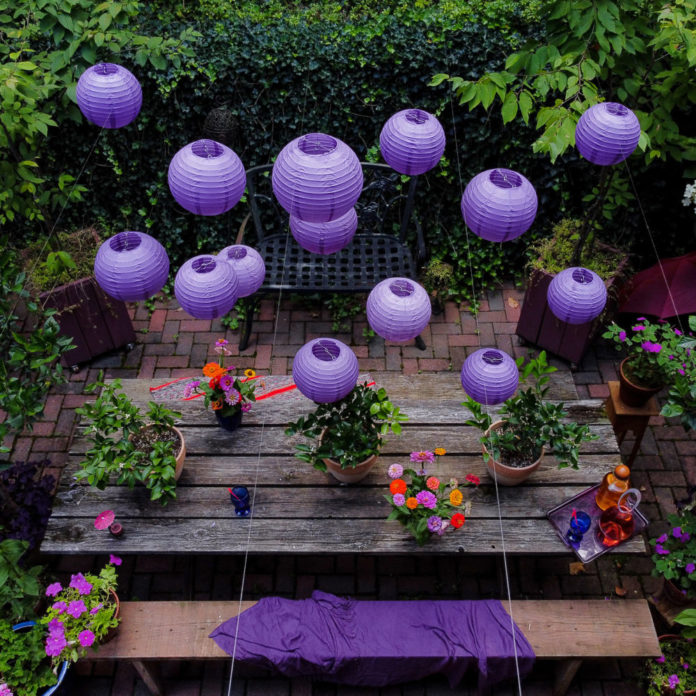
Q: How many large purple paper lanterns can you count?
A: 14